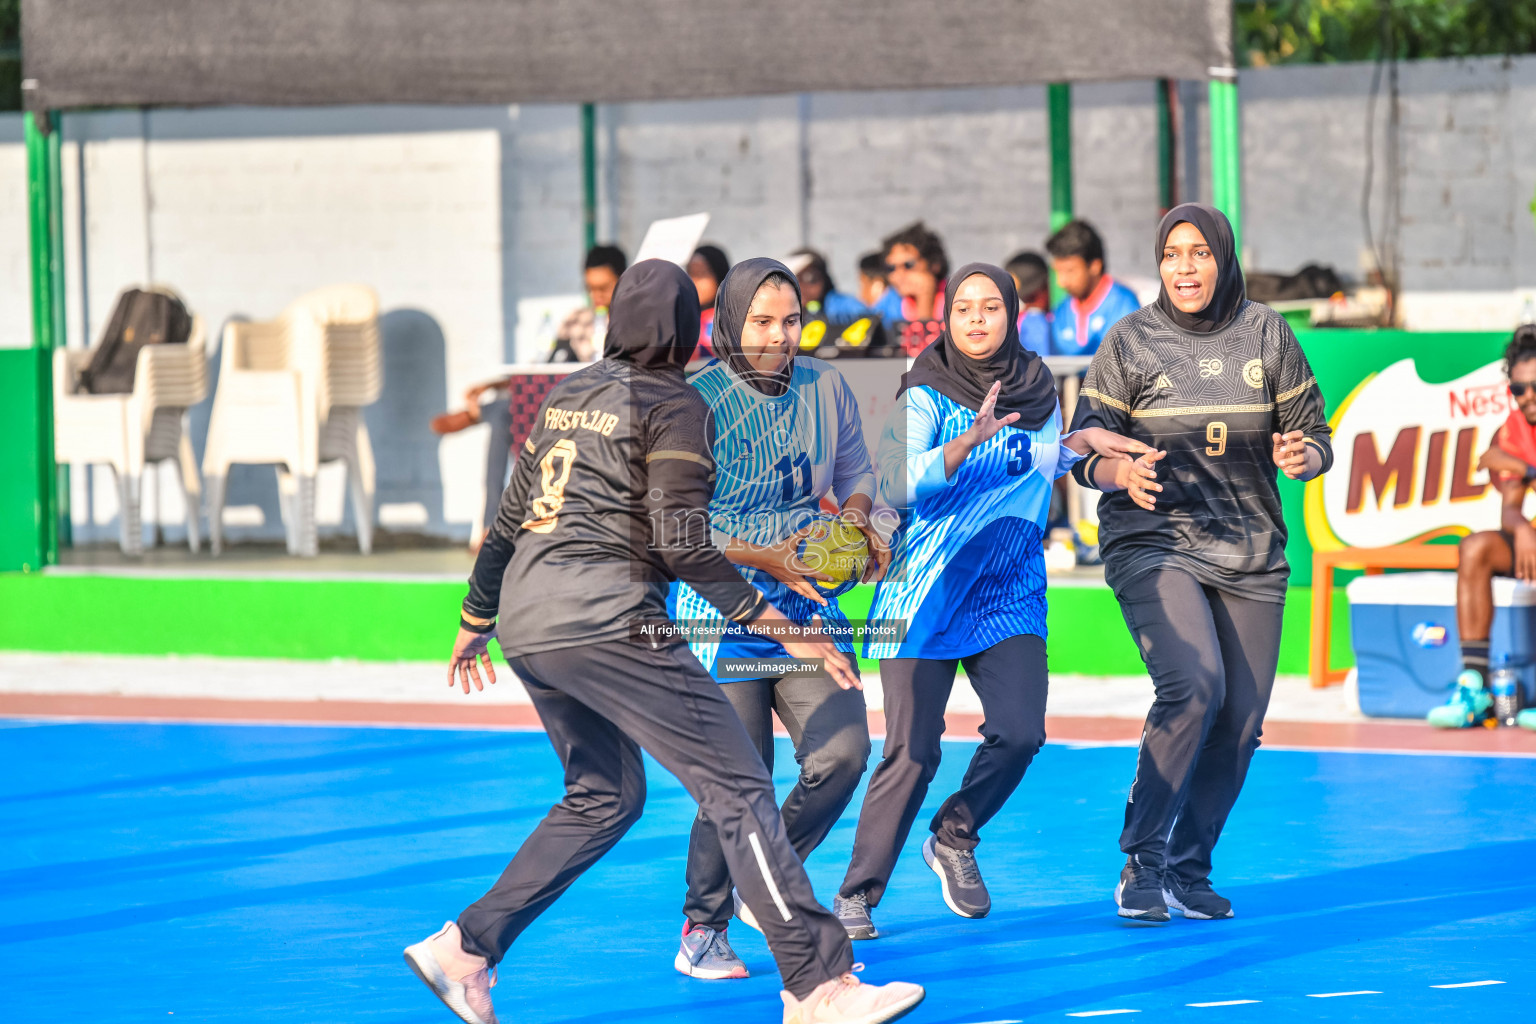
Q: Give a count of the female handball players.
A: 4